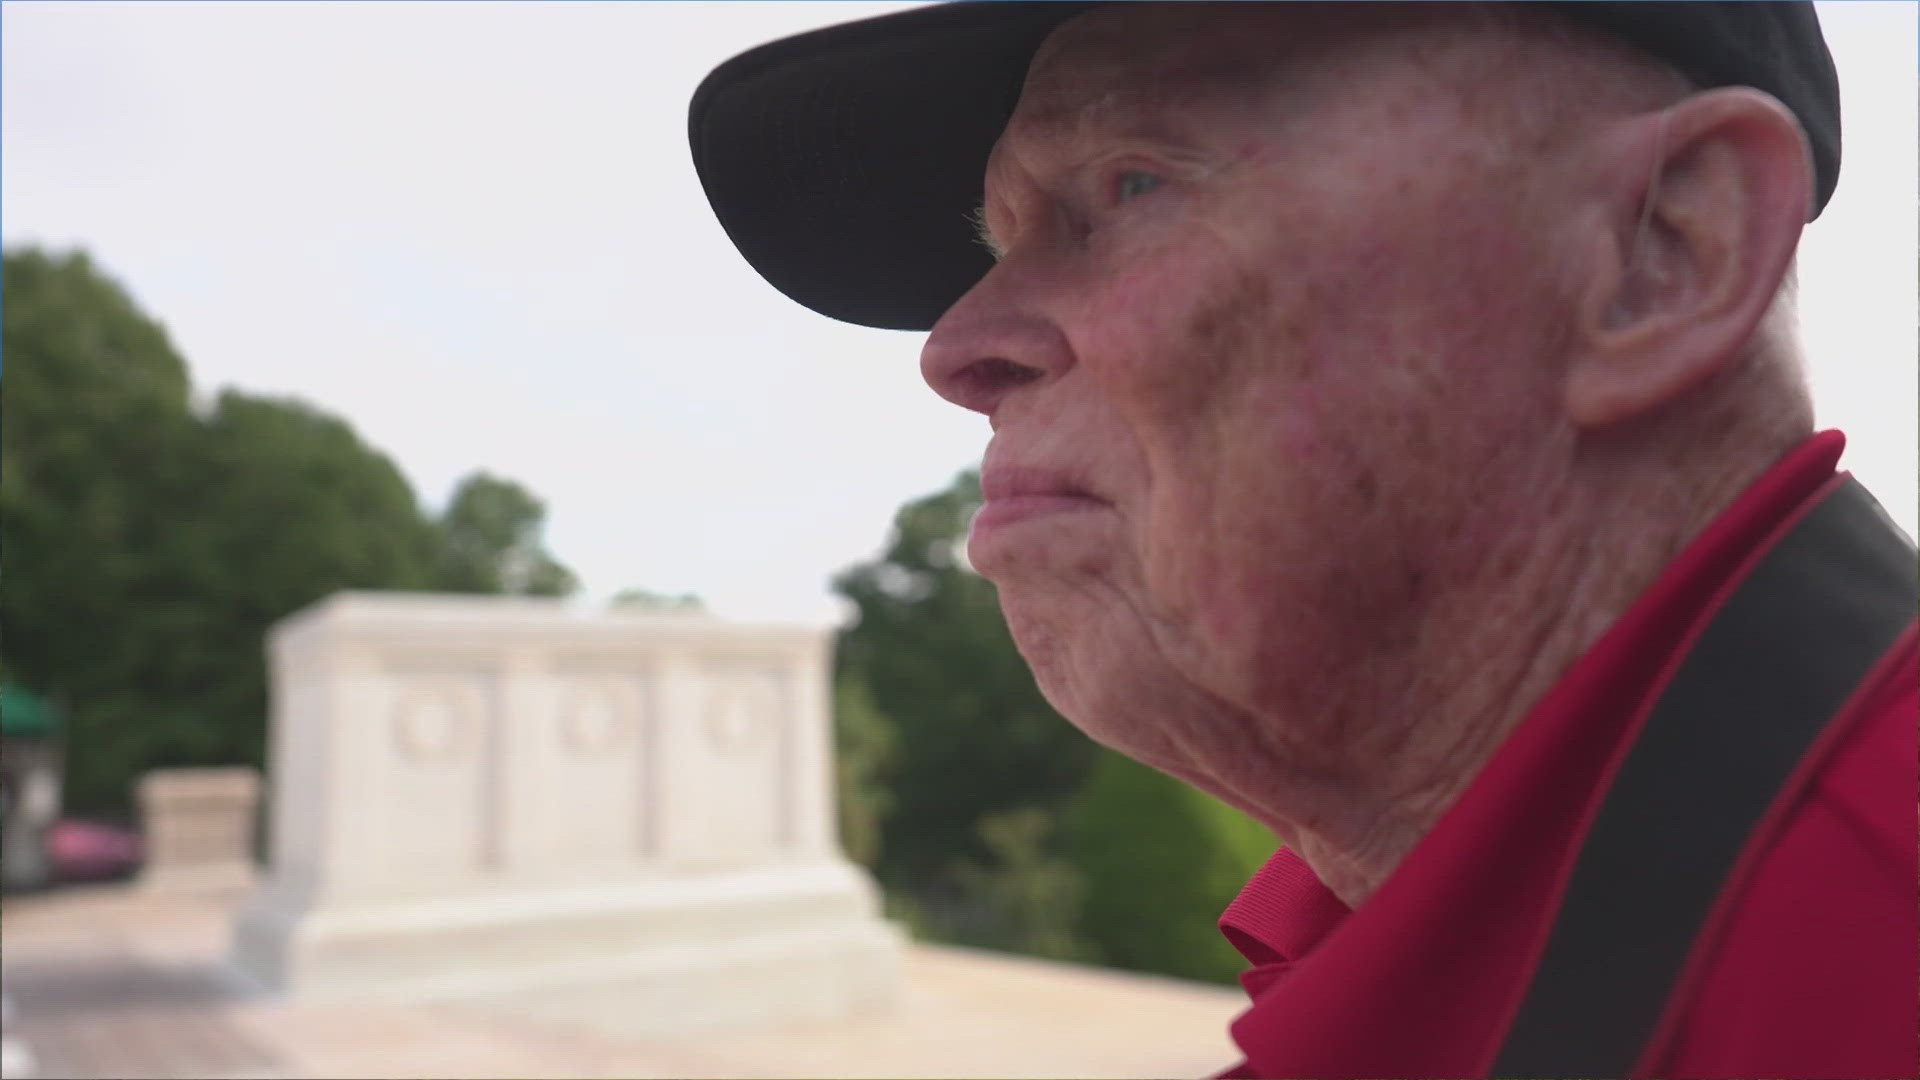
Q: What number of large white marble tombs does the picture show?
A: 1